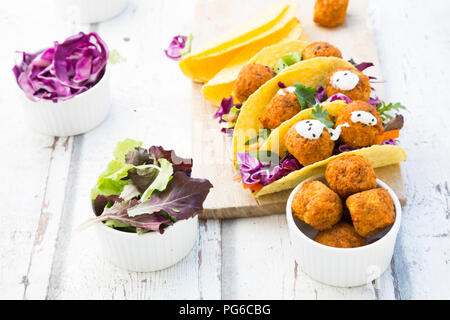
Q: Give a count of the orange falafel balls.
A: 11